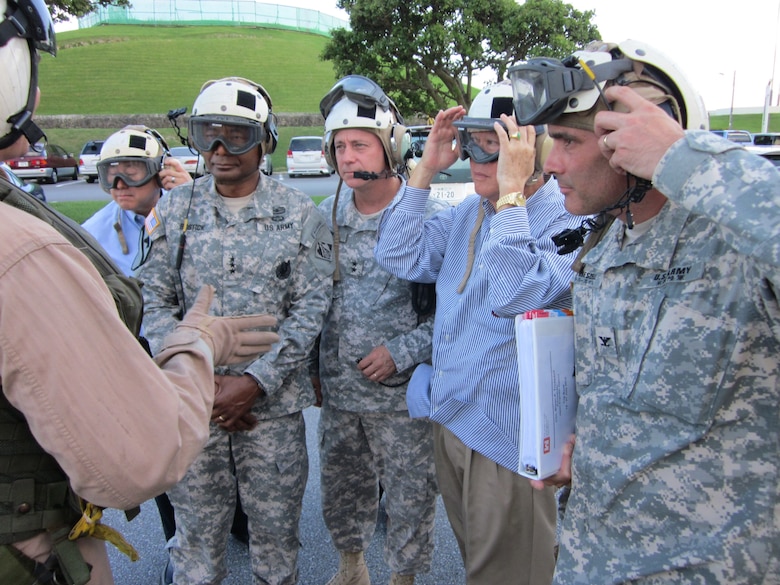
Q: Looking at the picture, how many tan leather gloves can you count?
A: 1